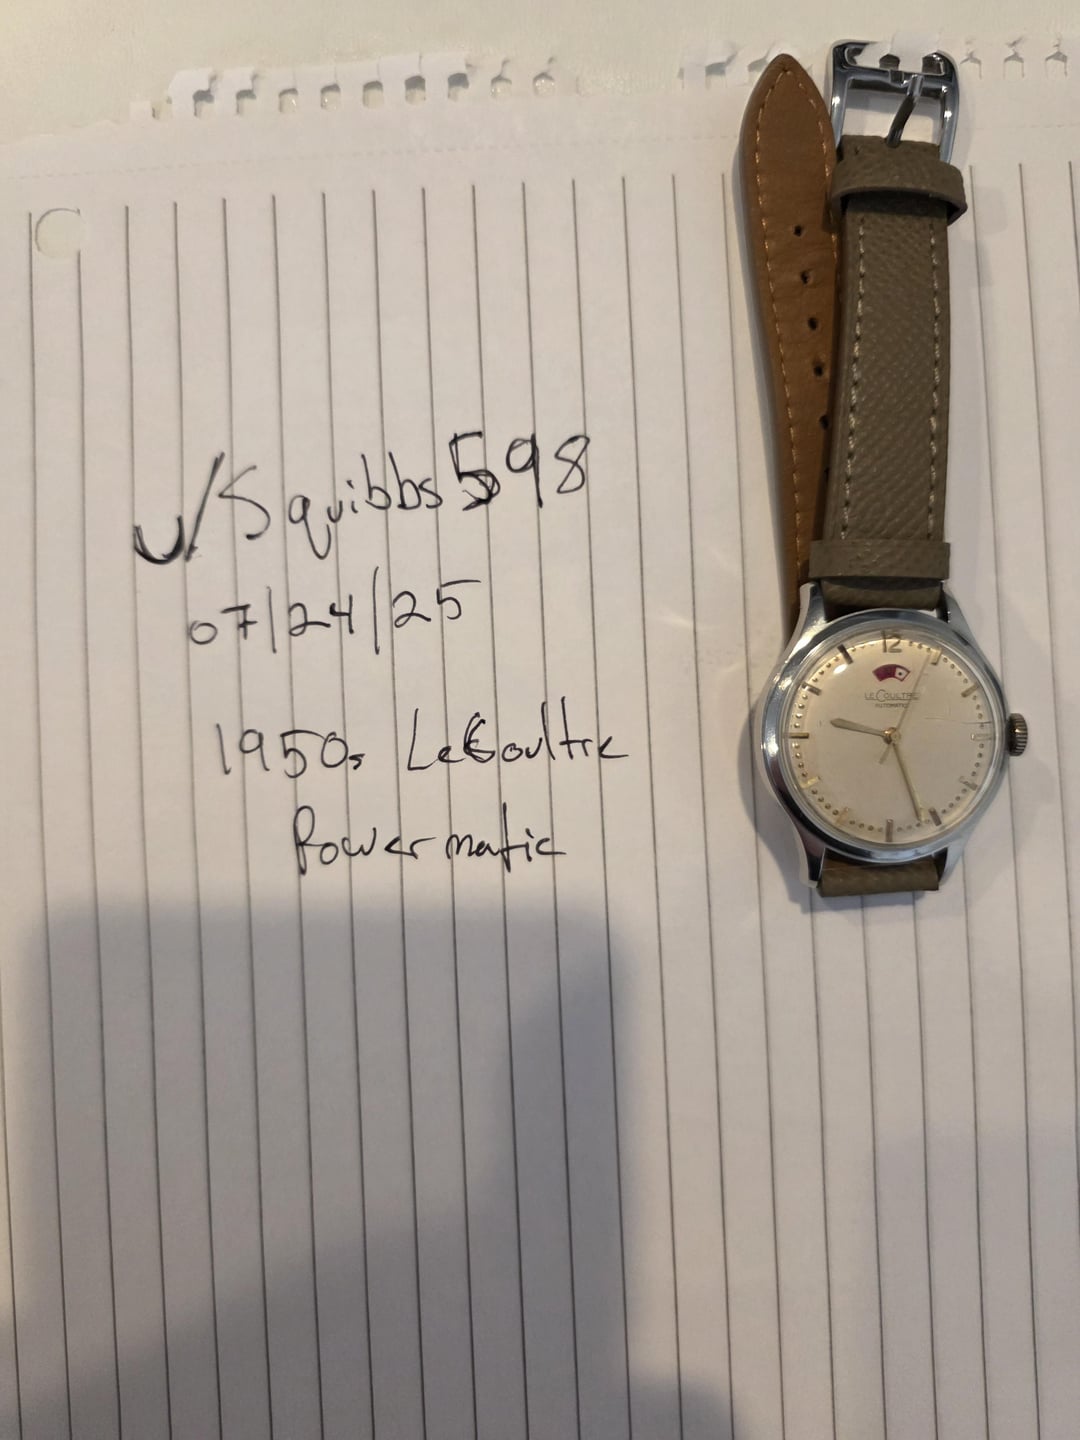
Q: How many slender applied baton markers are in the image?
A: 11